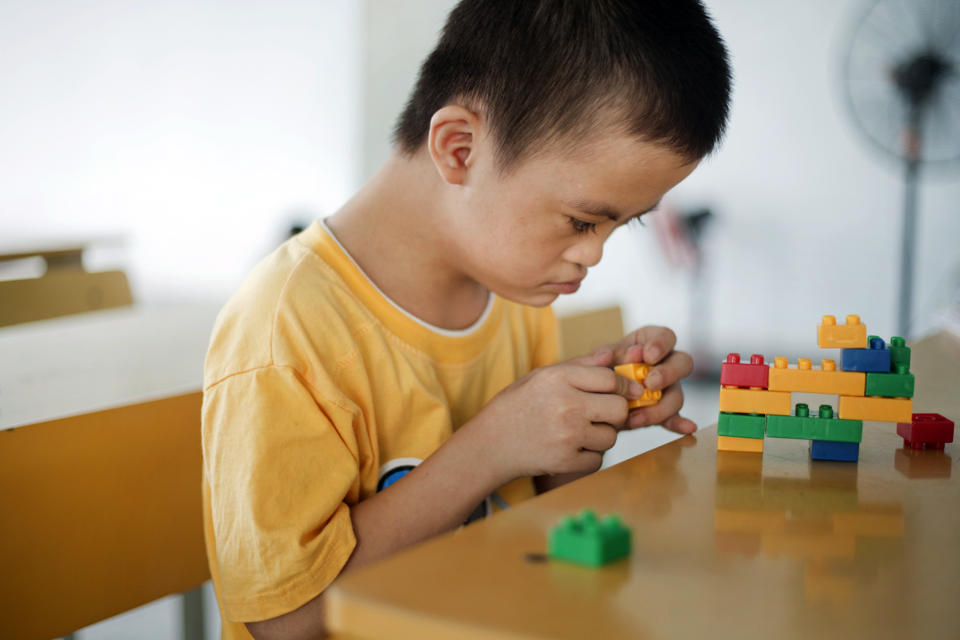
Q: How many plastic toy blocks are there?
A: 15